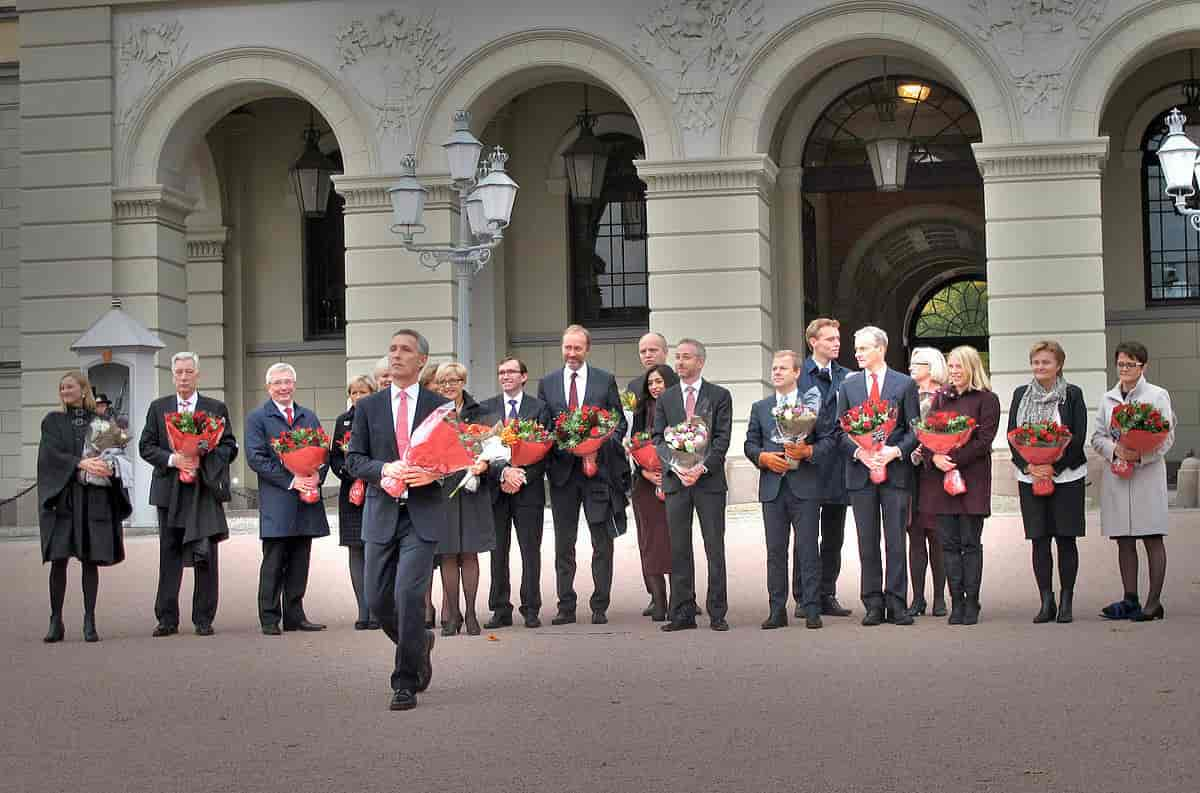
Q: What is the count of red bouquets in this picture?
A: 11